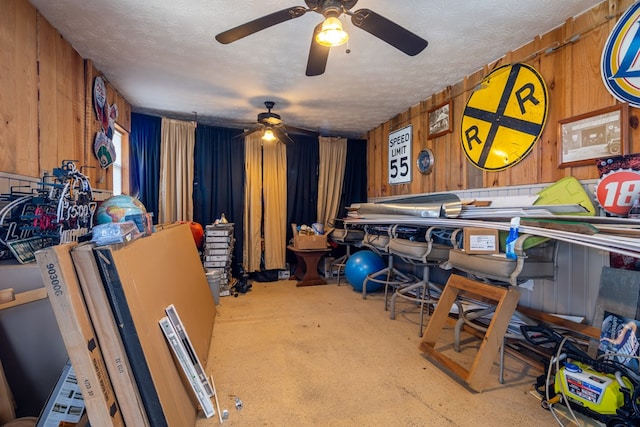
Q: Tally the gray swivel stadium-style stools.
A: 4